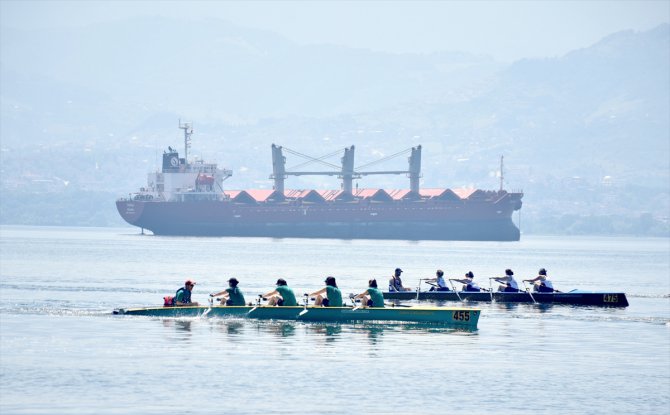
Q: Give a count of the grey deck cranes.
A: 3